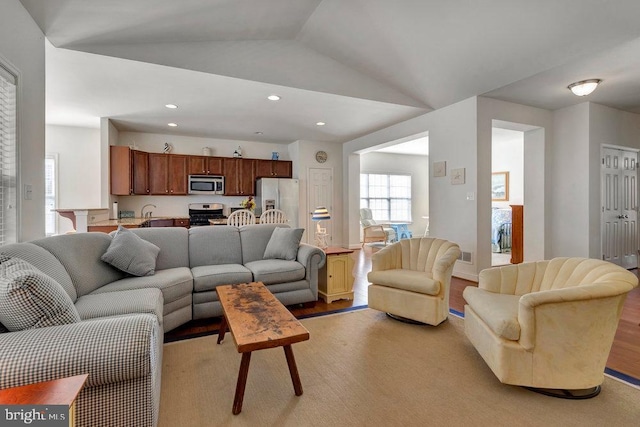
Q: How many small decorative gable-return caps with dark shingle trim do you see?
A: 0